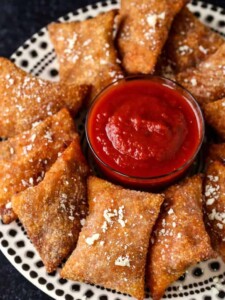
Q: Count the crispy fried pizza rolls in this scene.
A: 11